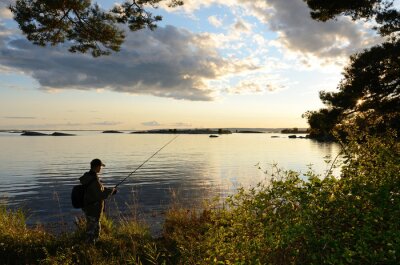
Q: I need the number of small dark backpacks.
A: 1